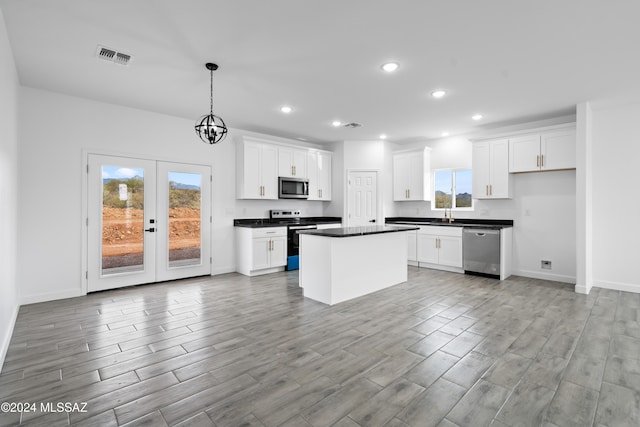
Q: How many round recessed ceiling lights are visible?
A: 7